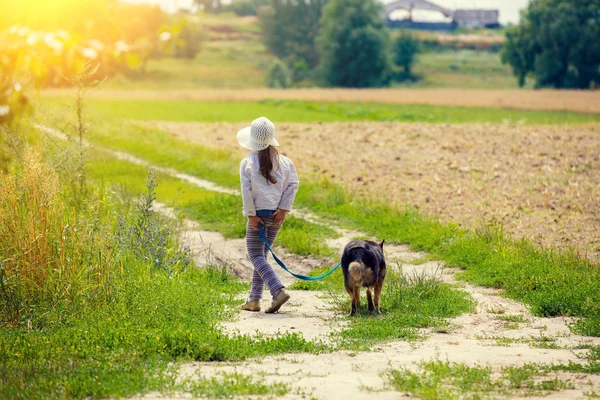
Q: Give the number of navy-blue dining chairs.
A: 0